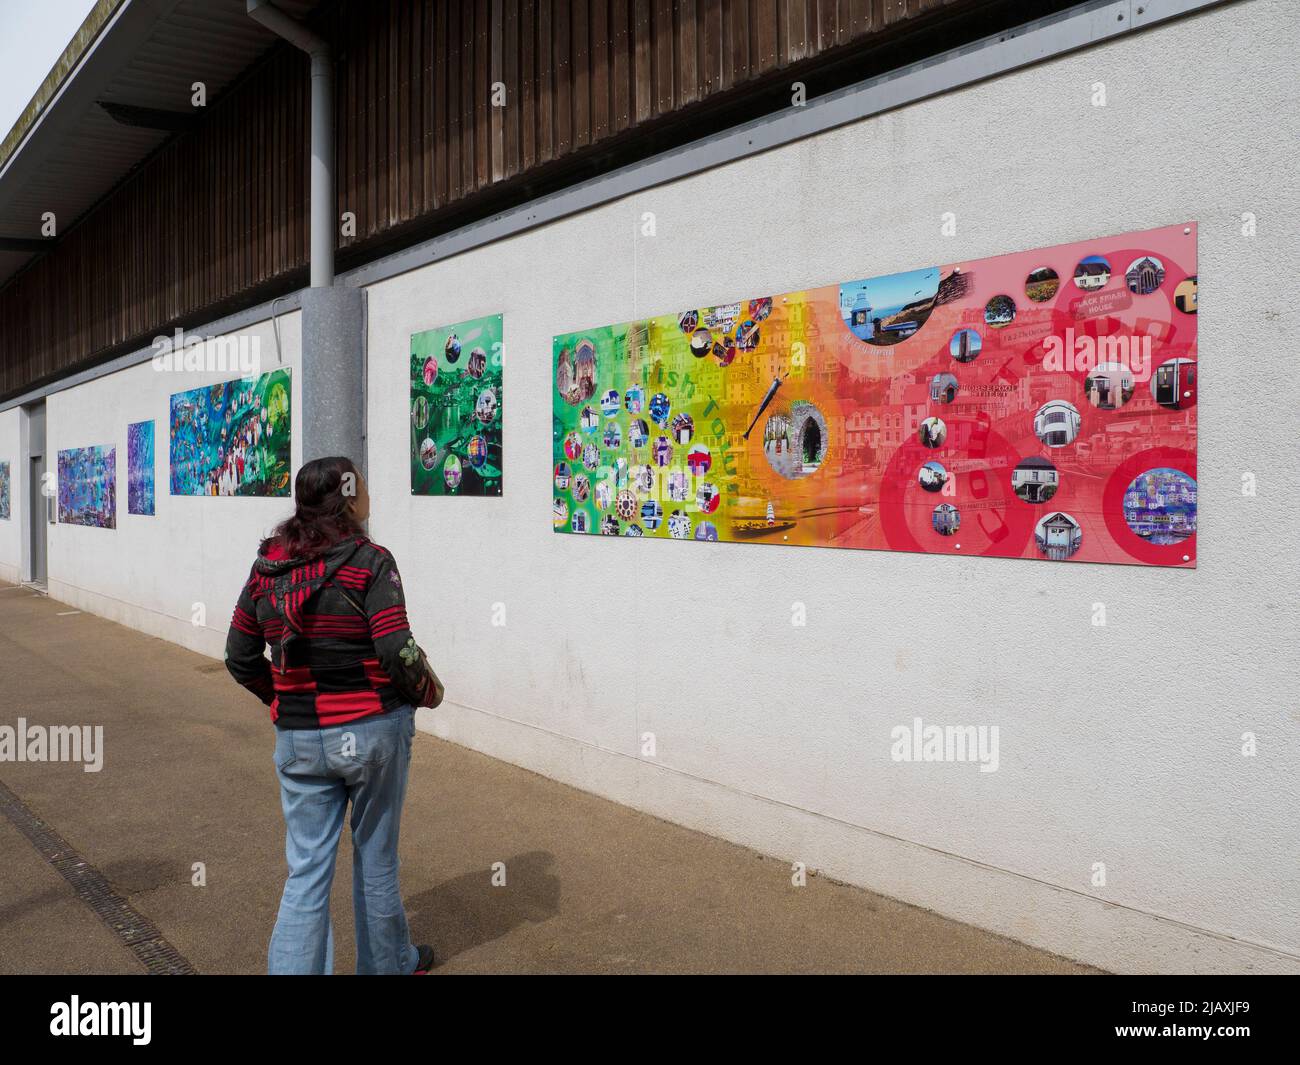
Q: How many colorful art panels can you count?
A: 6